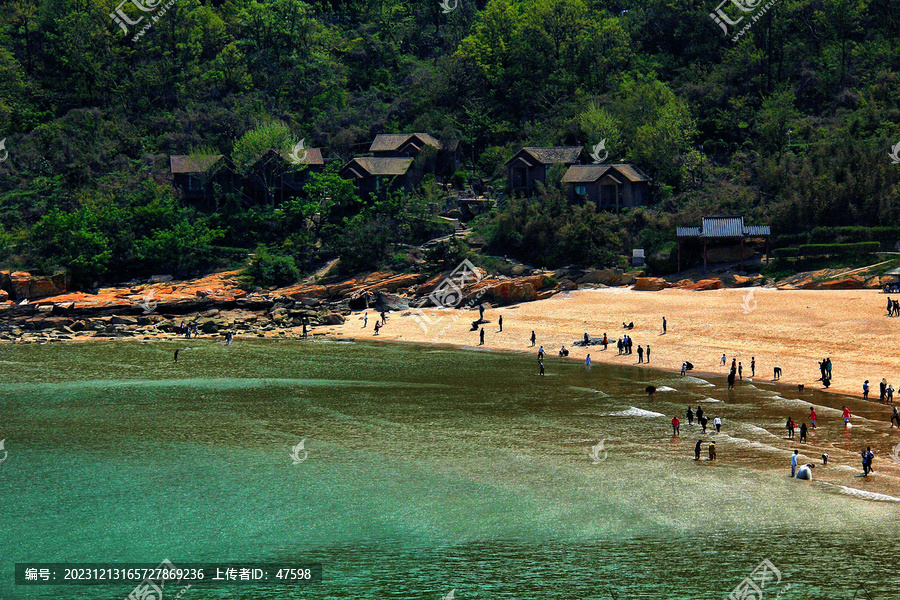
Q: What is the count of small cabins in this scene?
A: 6